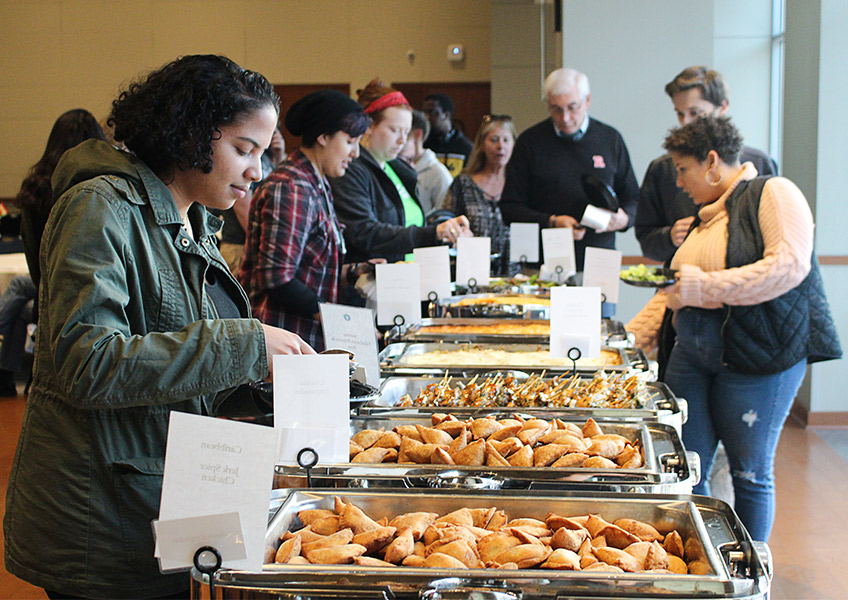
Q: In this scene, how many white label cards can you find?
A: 10